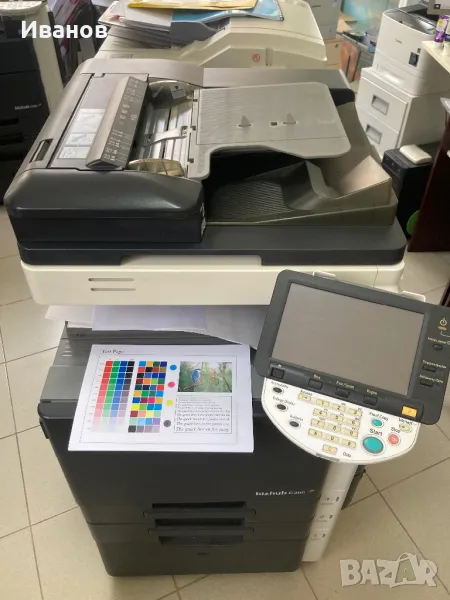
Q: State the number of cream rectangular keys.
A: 14